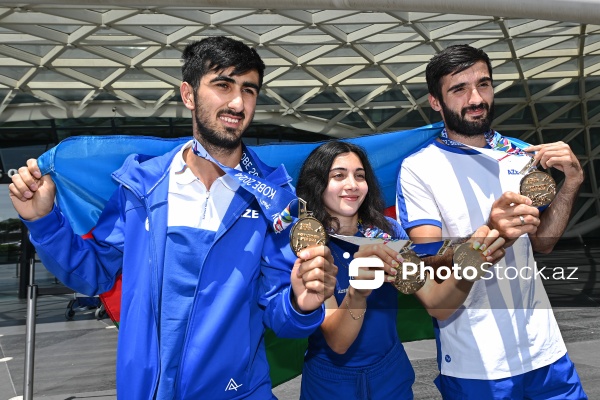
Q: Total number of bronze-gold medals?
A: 4